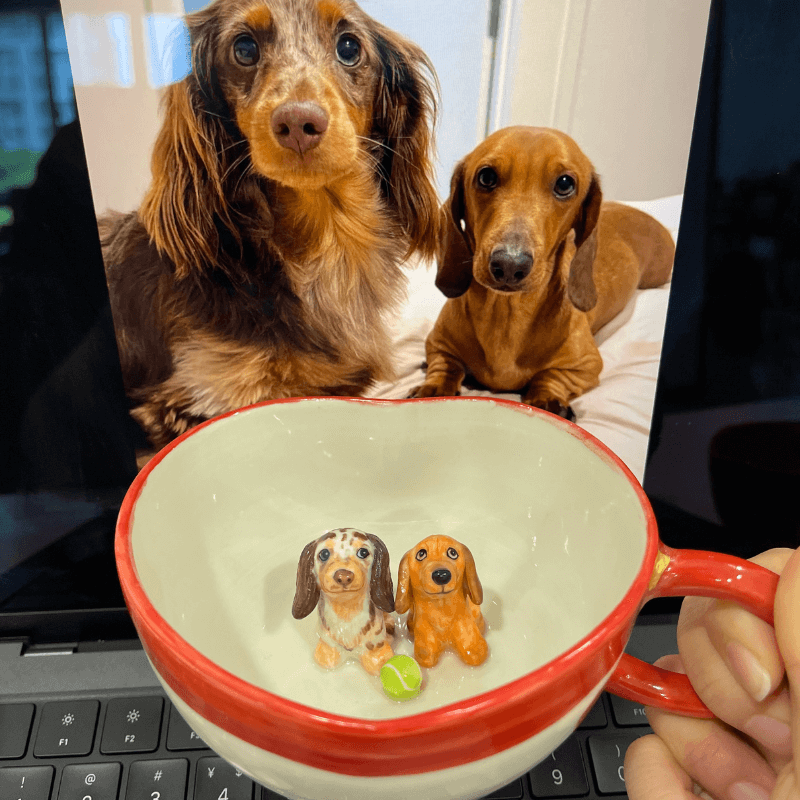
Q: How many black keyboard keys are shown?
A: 14